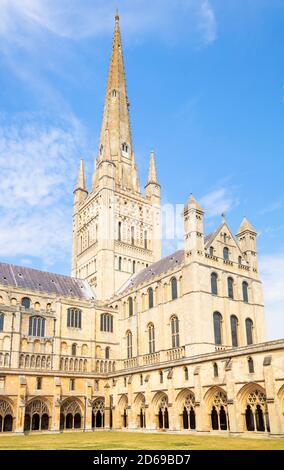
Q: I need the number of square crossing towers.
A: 1